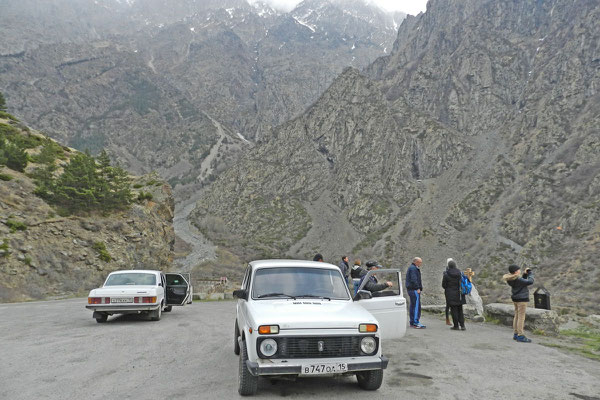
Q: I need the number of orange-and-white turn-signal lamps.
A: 2